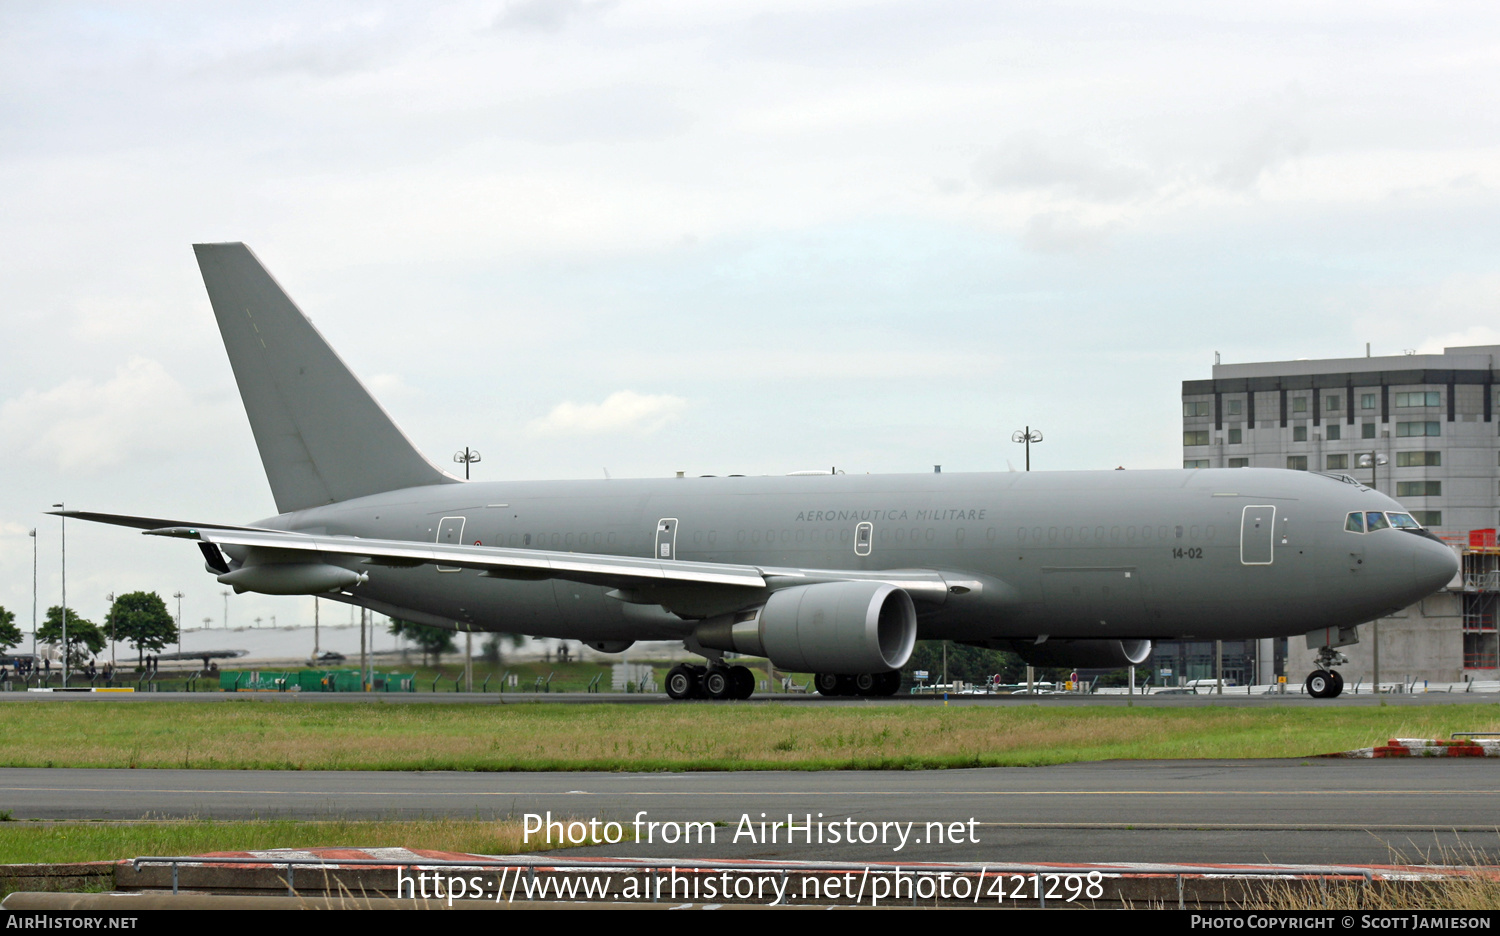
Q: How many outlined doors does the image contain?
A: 4